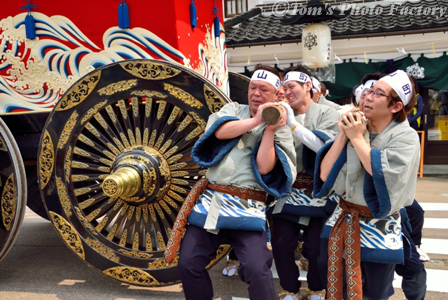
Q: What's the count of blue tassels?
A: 4